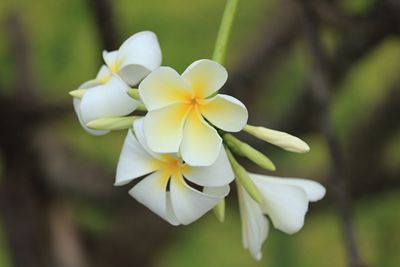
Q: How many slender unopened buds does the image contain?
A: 6